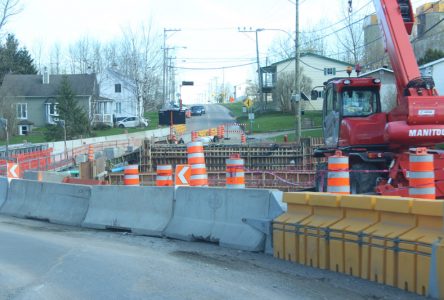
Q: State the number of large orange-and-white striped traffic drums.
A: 6